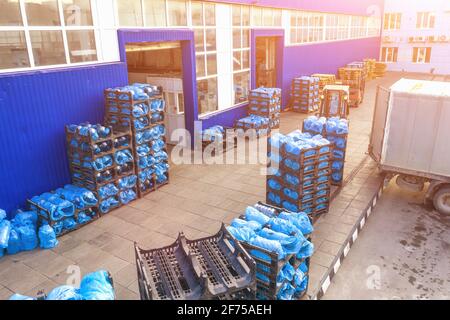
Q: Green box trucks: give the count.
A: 0